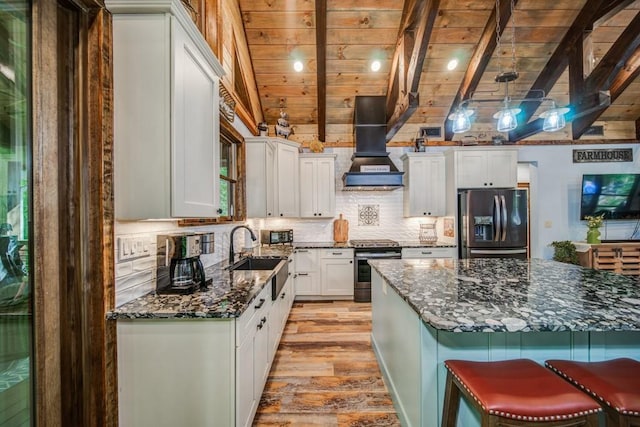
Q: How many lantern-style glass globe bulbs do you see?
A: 3